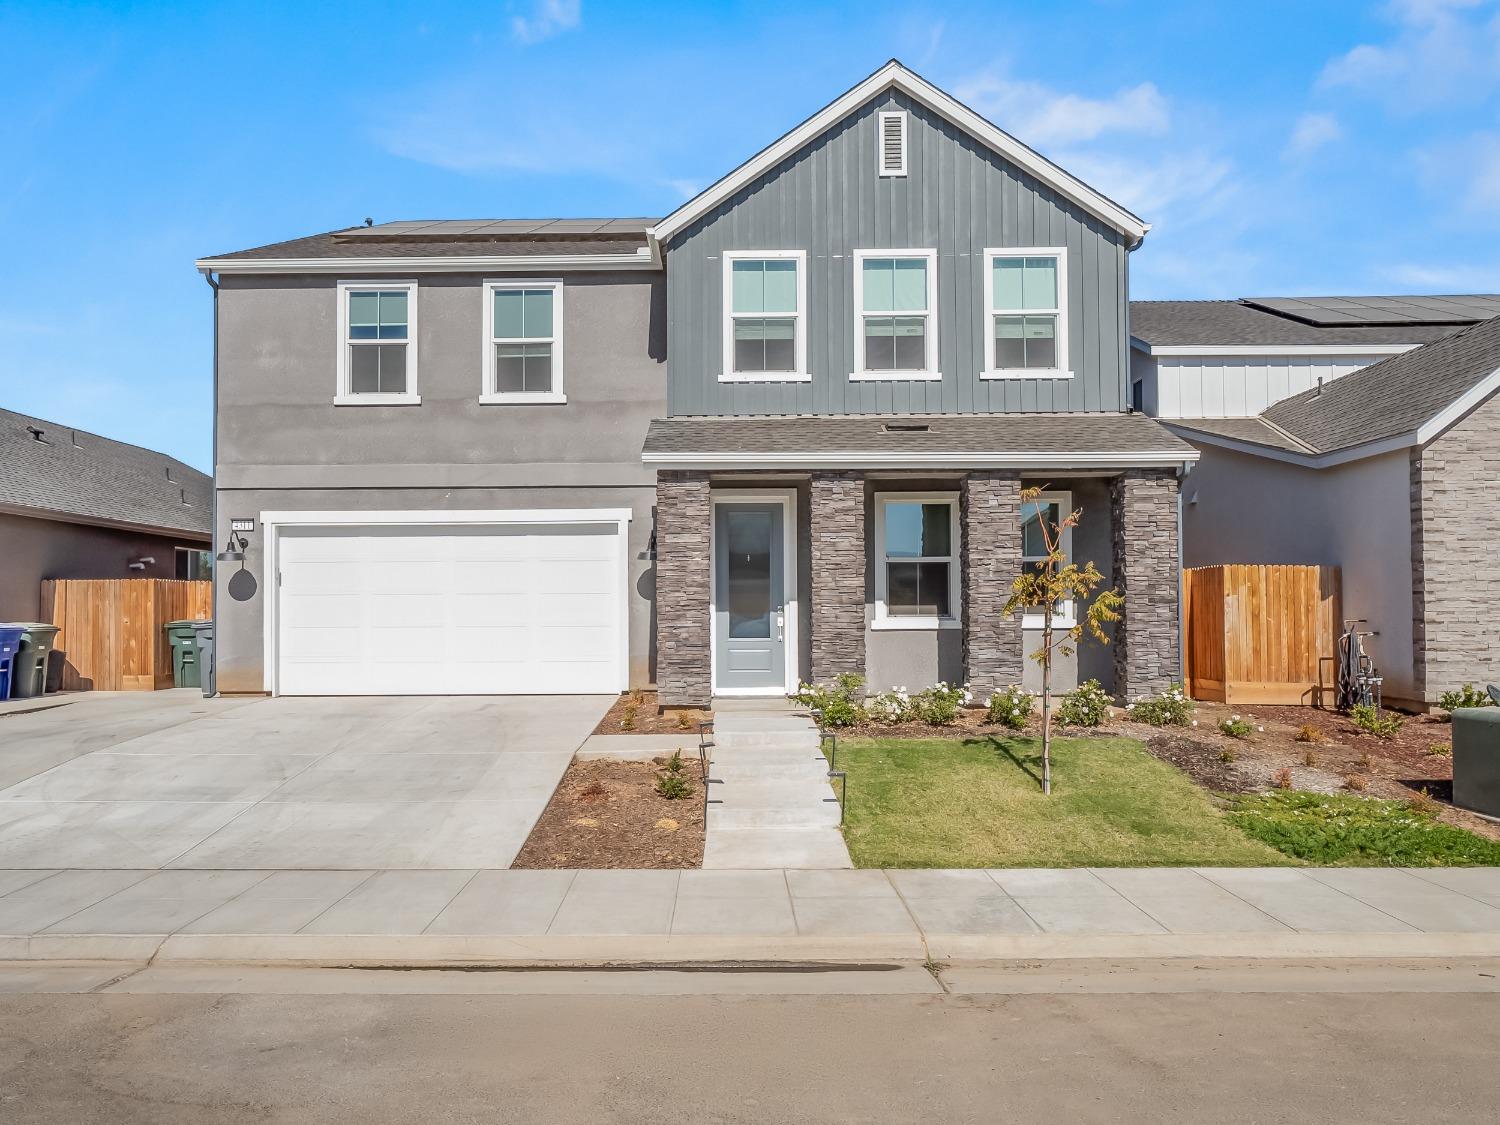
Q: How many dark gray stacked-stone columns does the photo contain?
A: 4